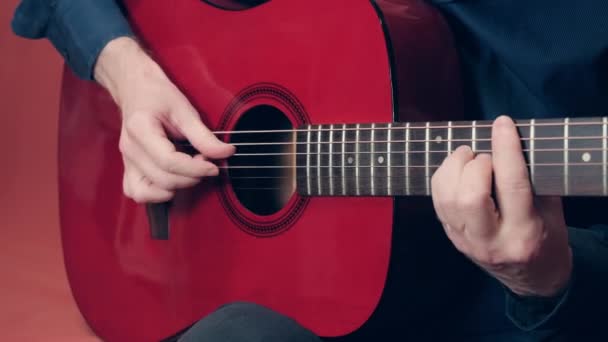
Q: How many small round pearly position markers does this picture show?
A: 4